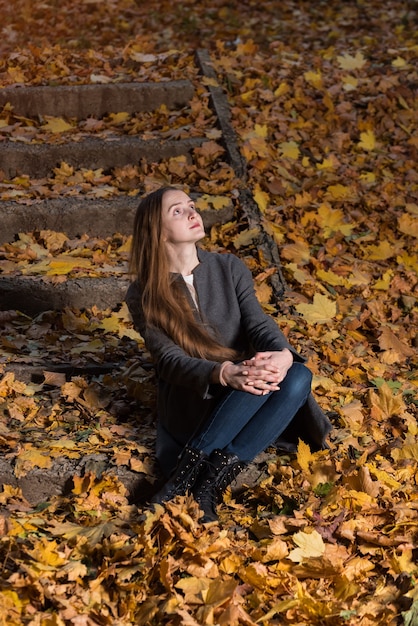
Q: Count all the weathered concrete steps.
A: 6